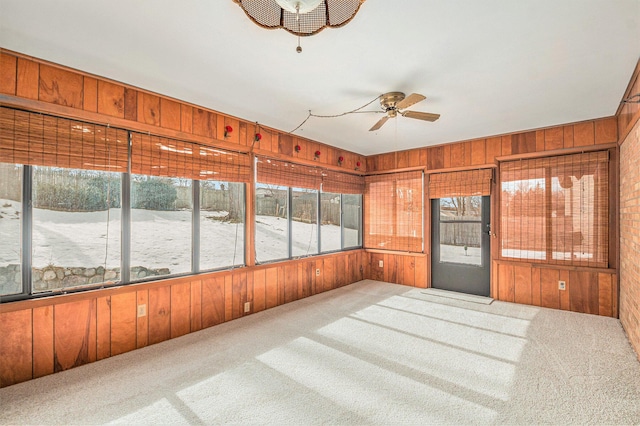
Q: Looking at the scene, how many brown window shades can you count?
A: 7